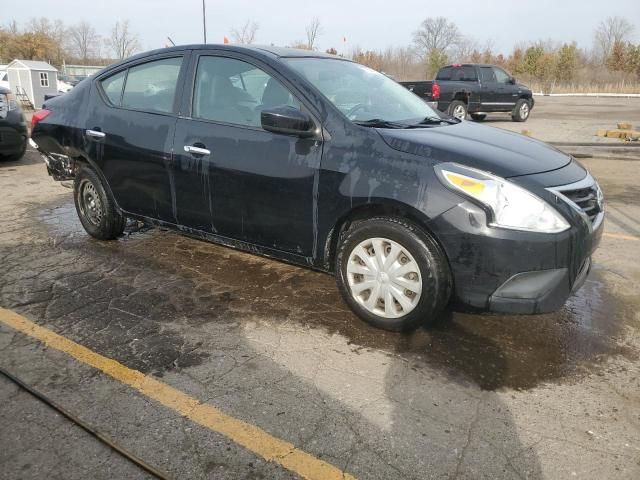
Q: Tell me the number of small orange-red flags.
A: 2